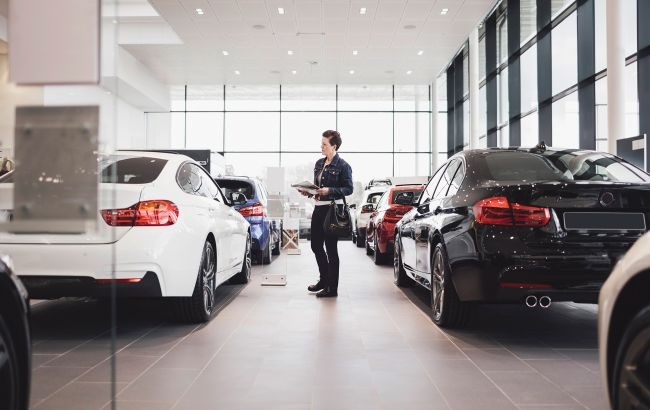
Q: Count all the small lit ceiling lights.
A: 12